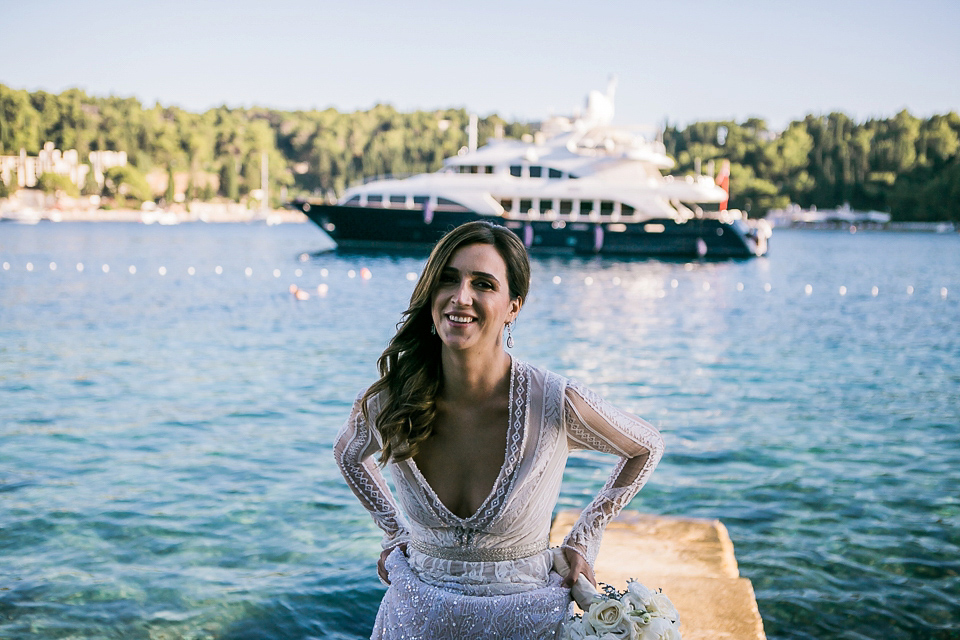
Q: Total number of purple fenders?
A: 4